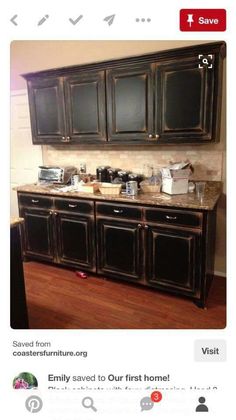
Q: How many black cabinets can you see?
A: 8